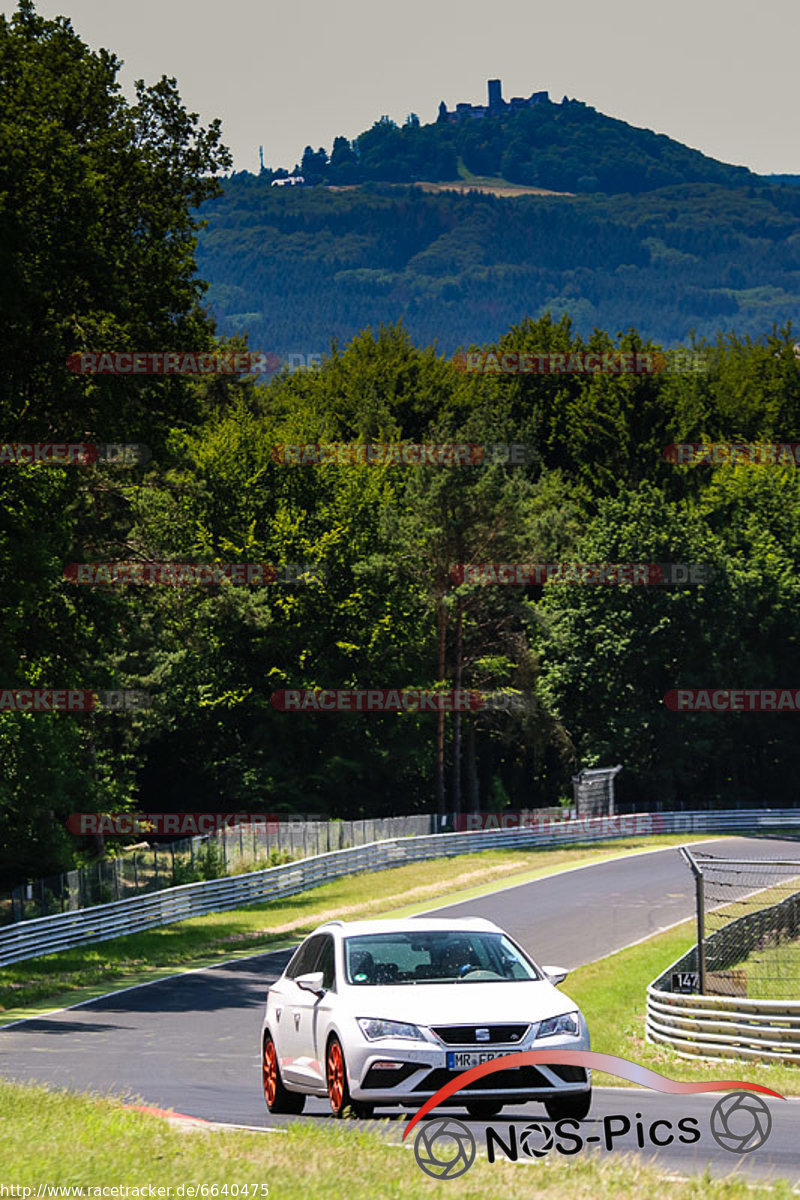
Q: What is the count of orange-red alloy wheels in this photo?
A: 2